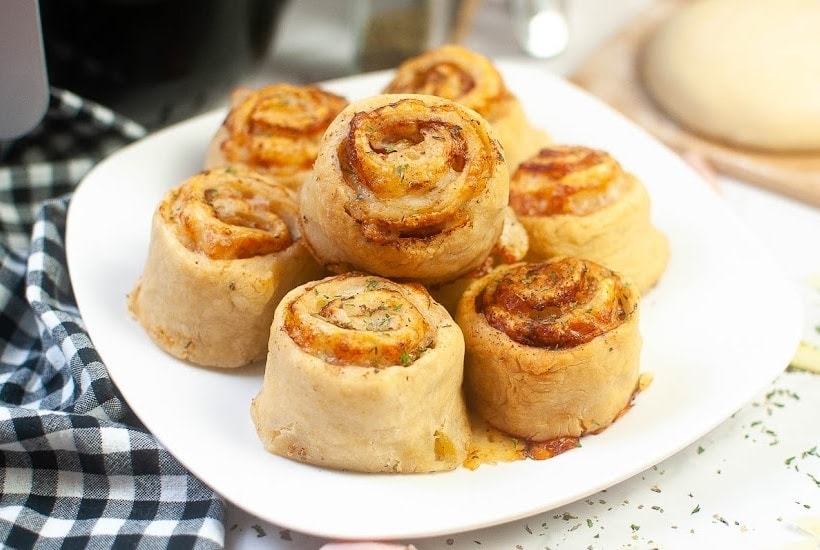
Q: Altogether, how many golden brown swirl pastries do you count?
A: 7